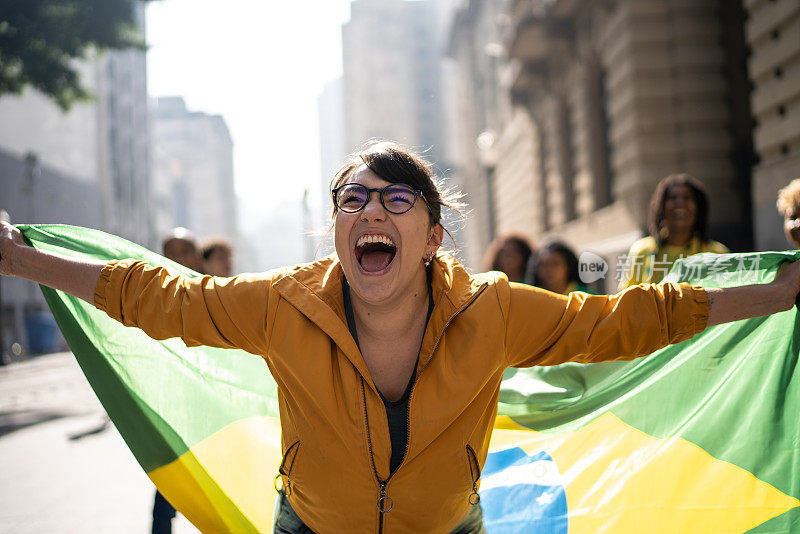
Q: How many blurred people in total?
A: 6